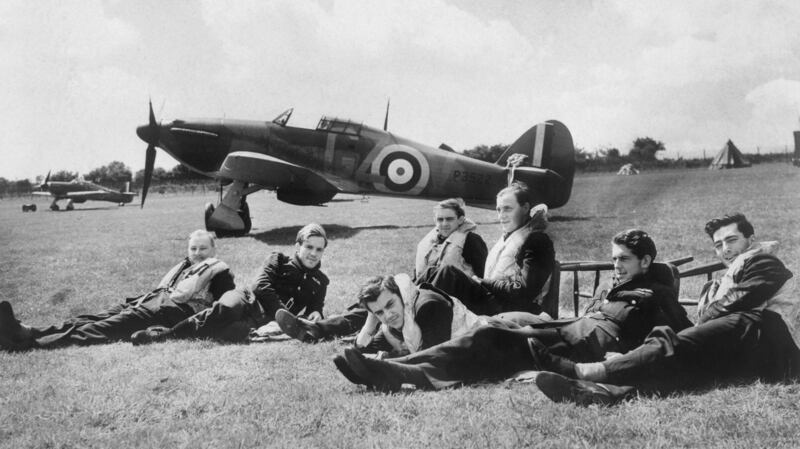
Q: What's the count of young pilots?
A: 7